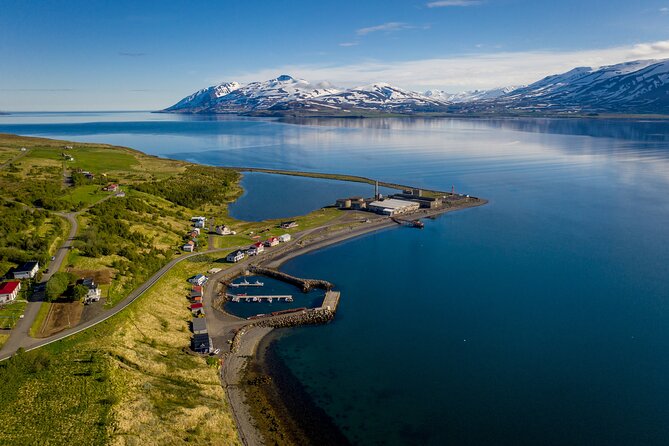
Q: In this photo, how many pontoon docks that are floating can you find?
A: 2